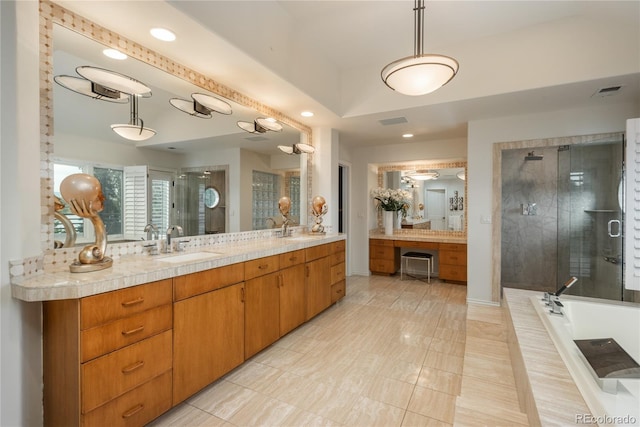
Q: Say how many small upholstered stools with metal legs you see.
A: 1